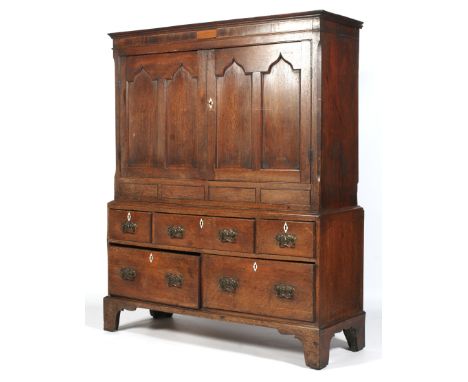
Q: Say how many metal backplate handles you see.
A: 8